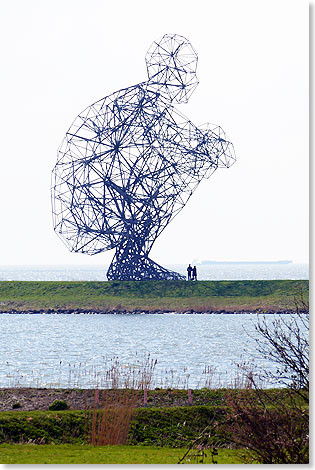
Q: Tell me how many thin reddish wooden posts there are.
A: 3